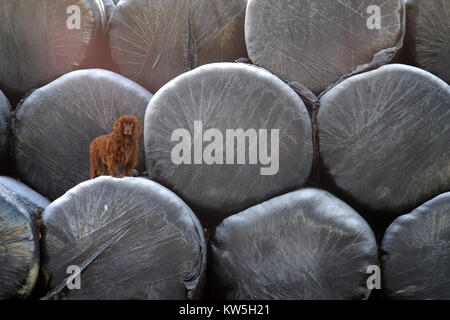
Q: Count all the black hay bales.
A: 12